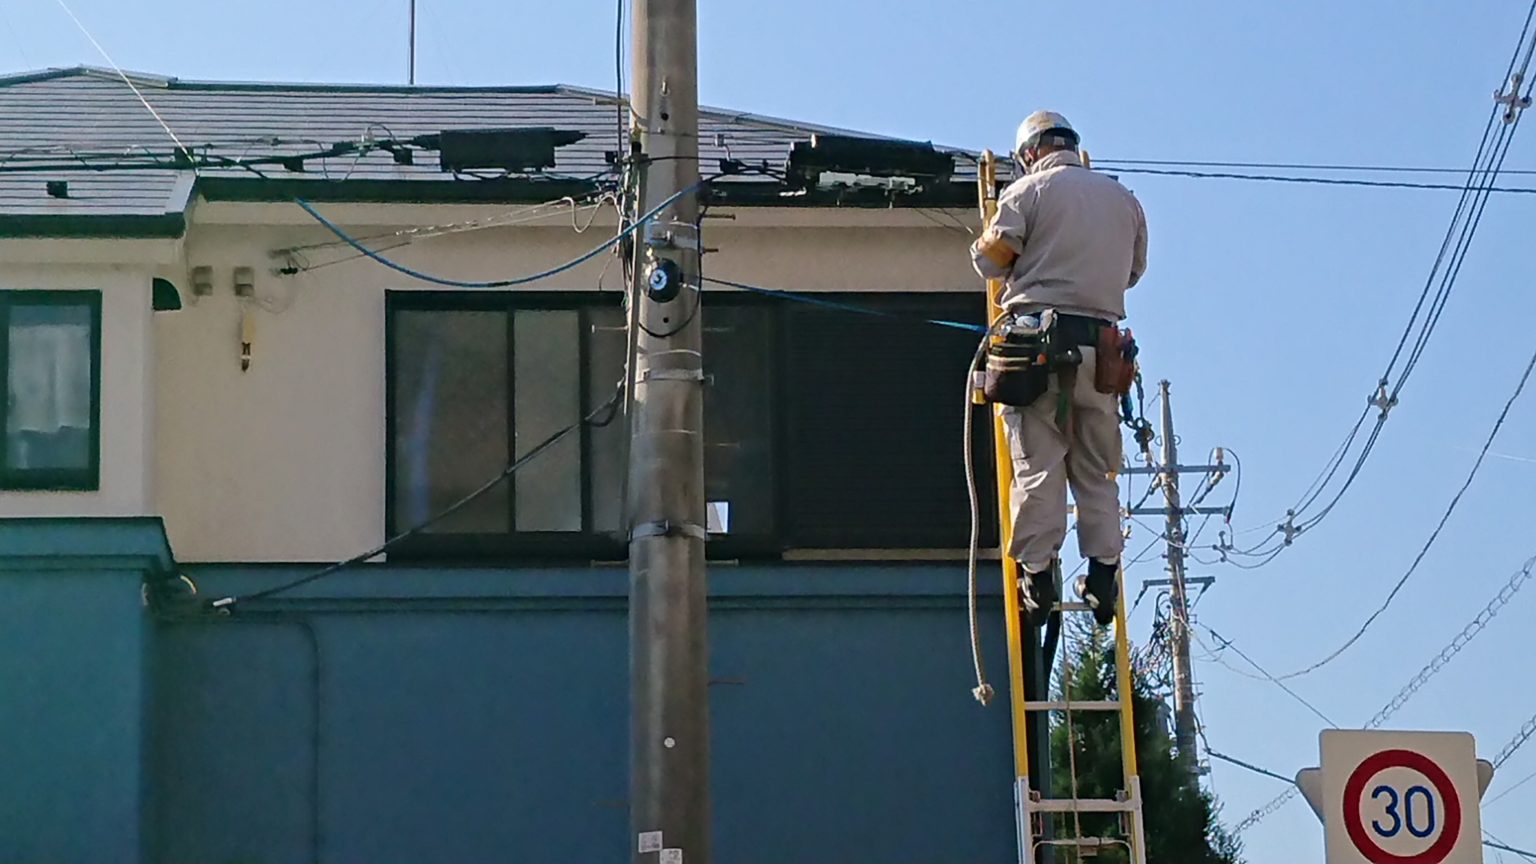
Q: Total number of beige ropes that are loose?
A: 1